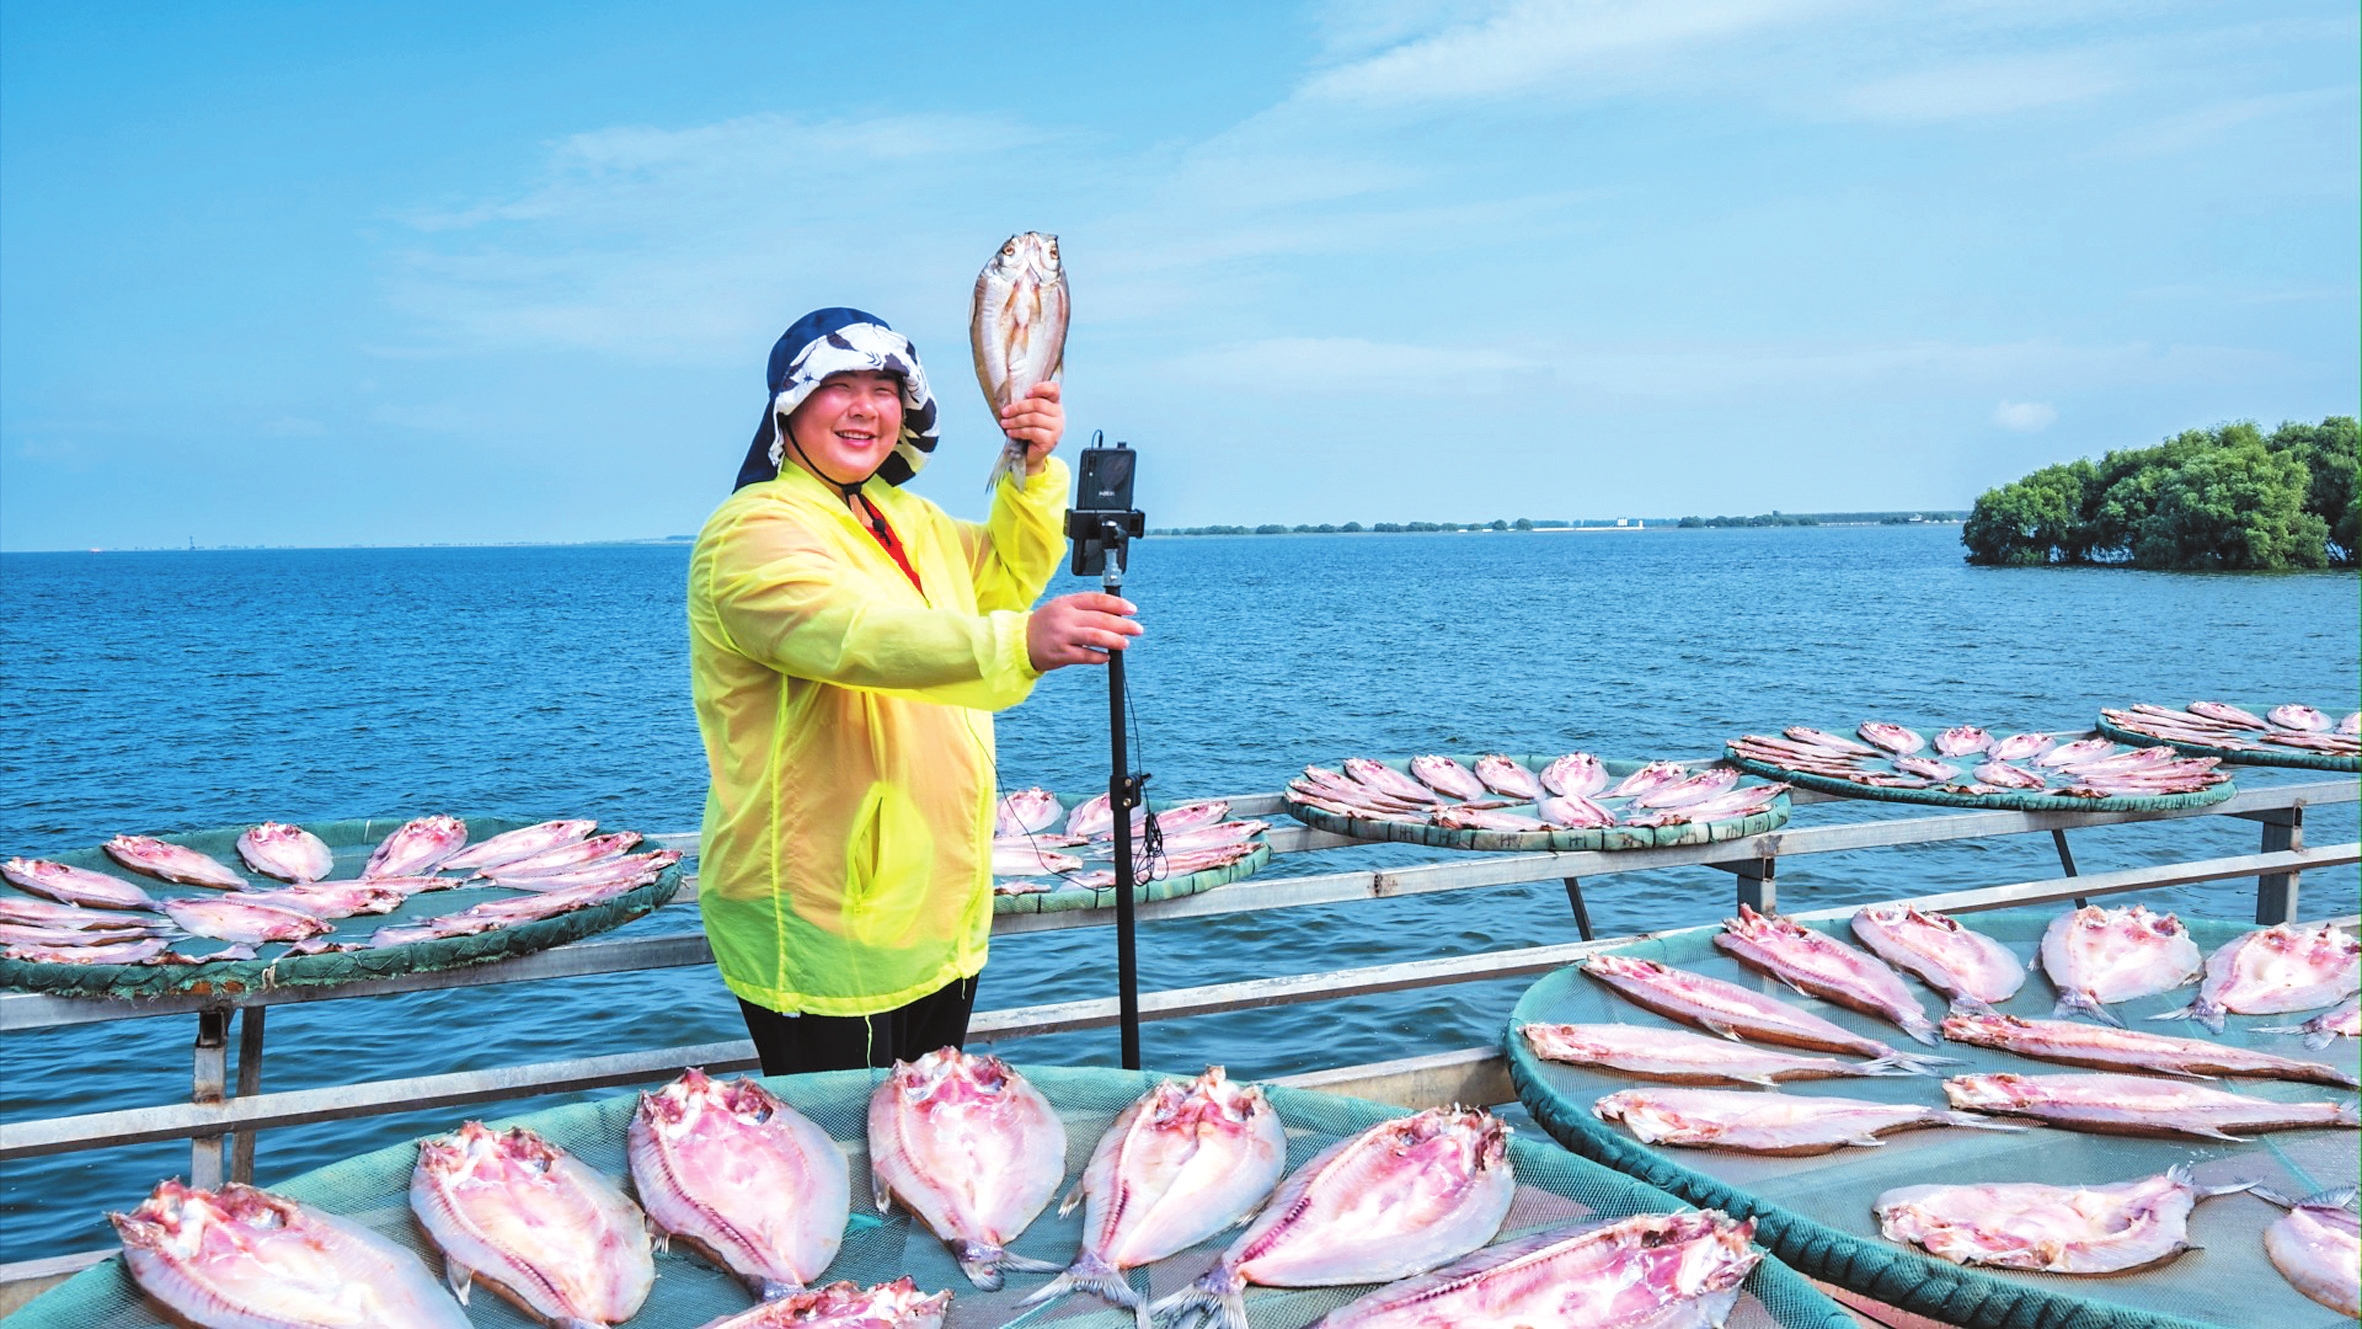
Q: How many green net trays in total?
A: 7